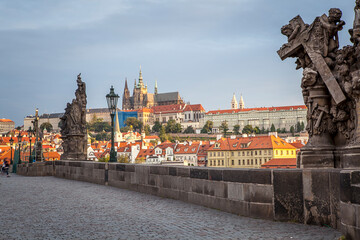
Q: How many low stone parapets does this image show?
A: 1